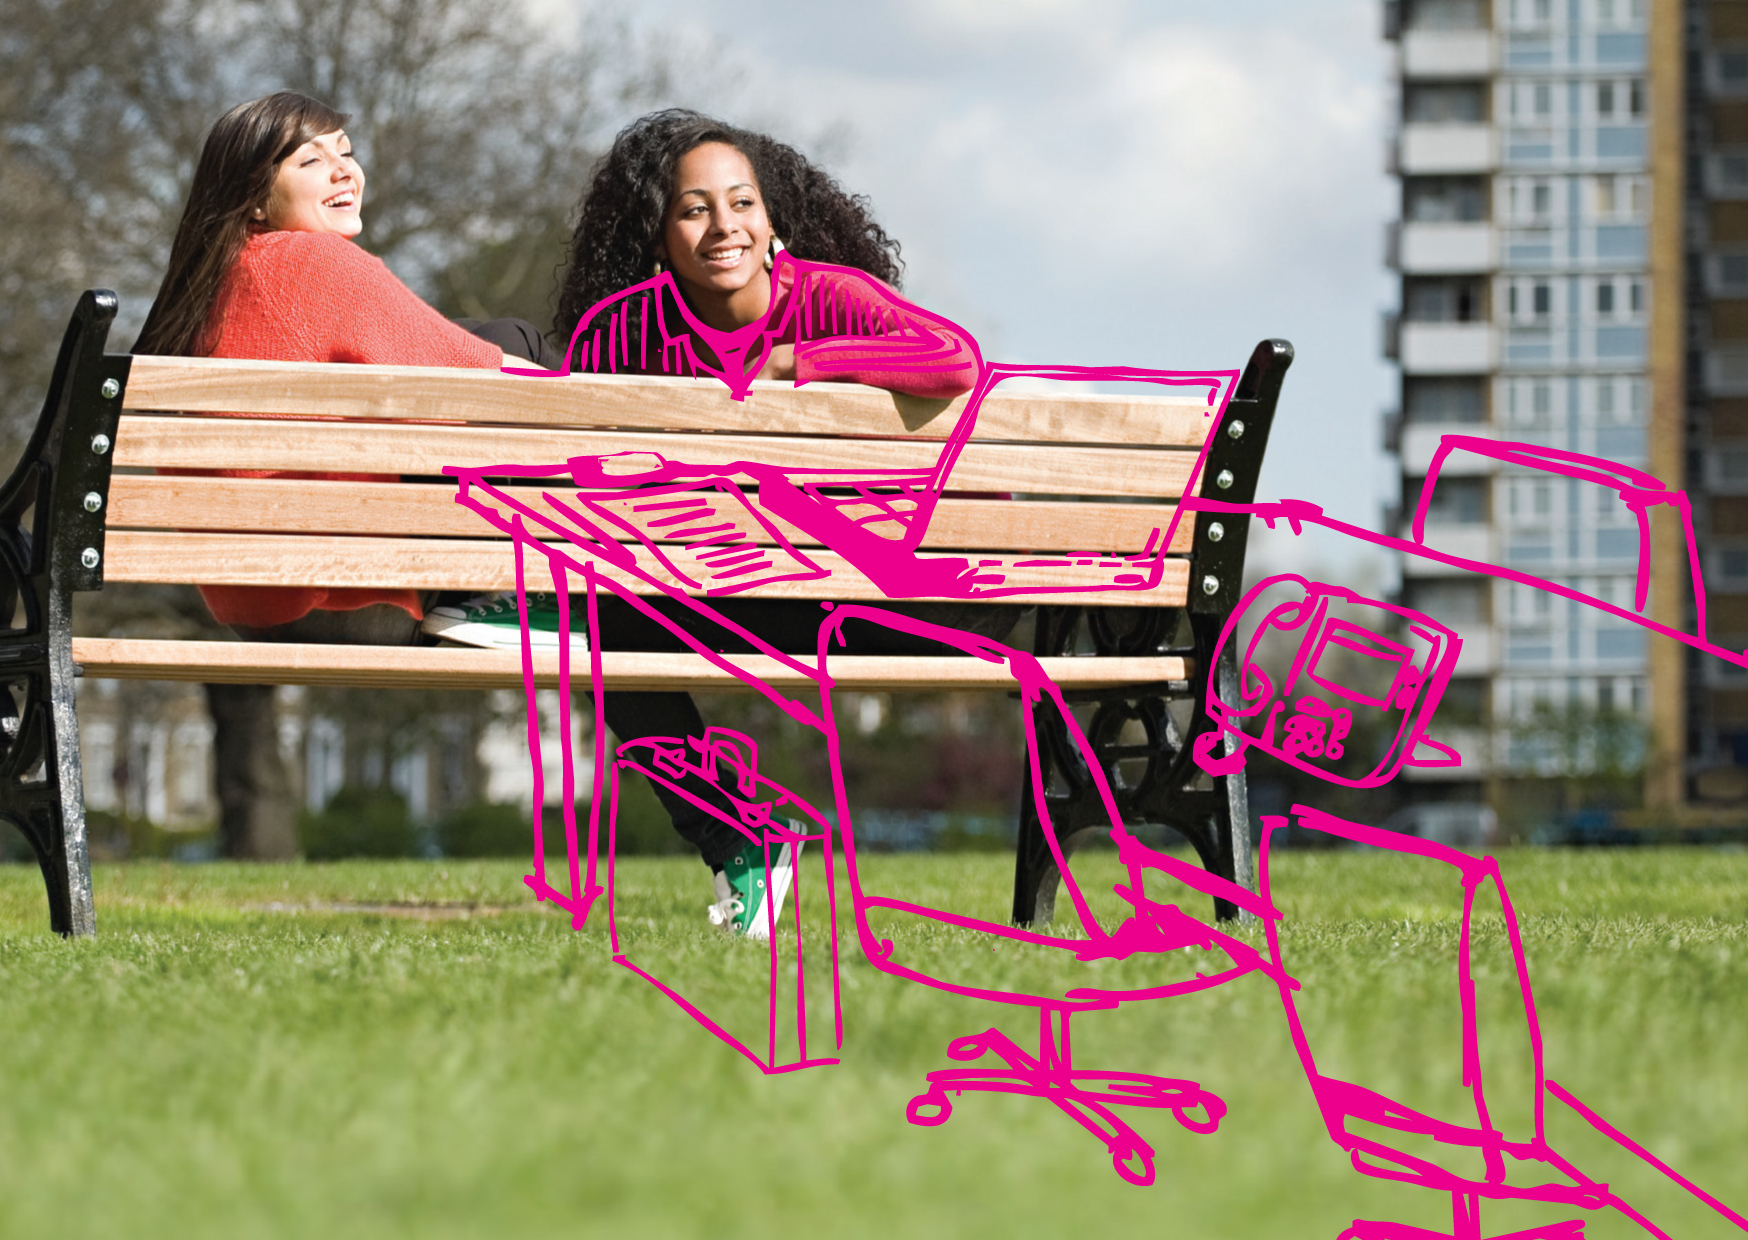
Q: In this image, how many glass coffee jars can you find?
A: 0